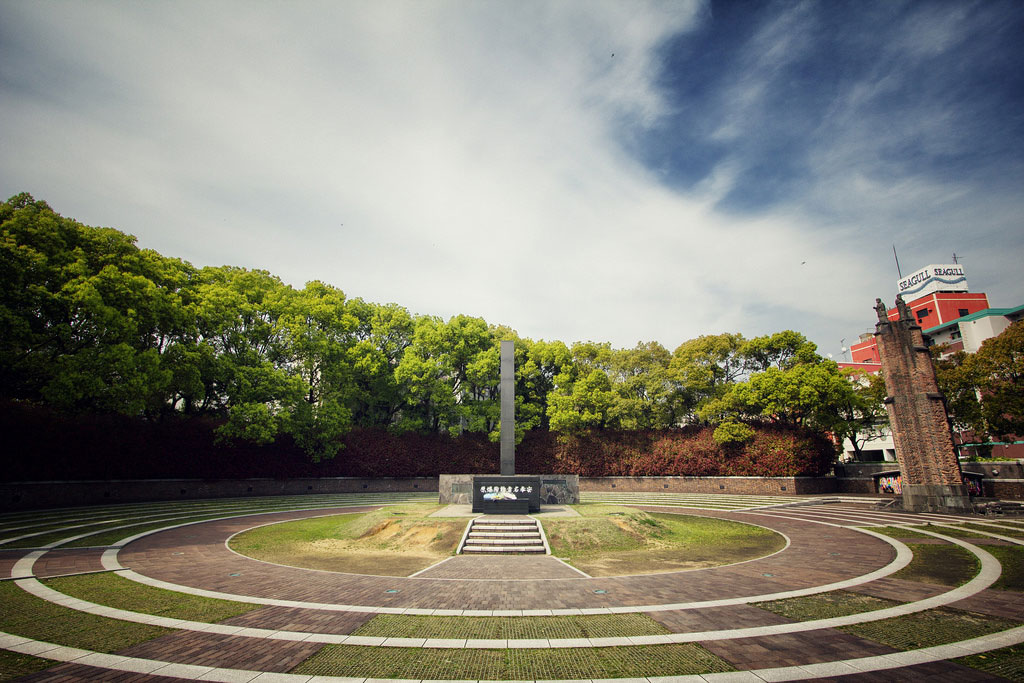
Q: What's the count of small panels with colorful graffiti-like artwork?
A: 2